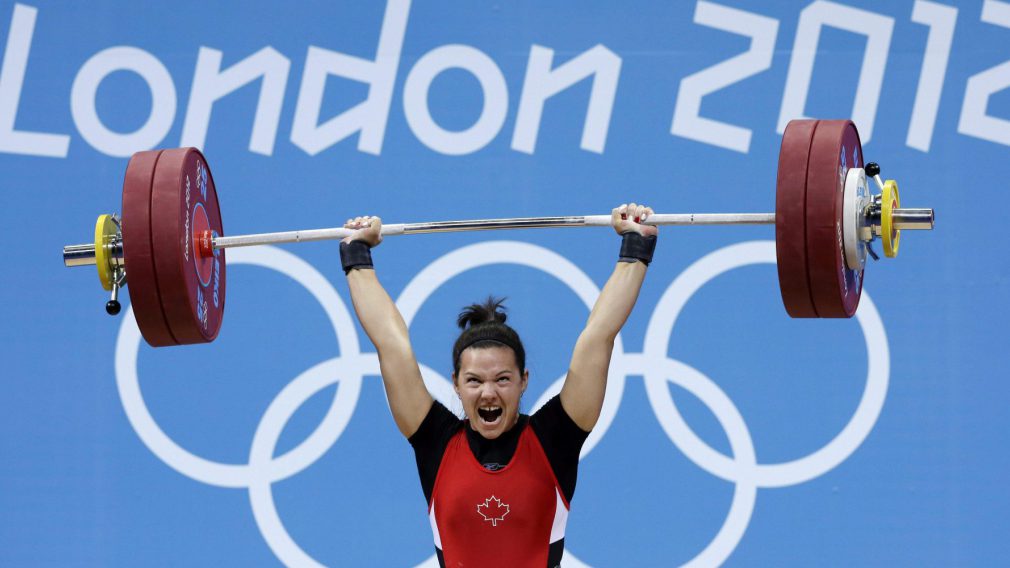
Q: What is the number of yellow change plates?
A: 2